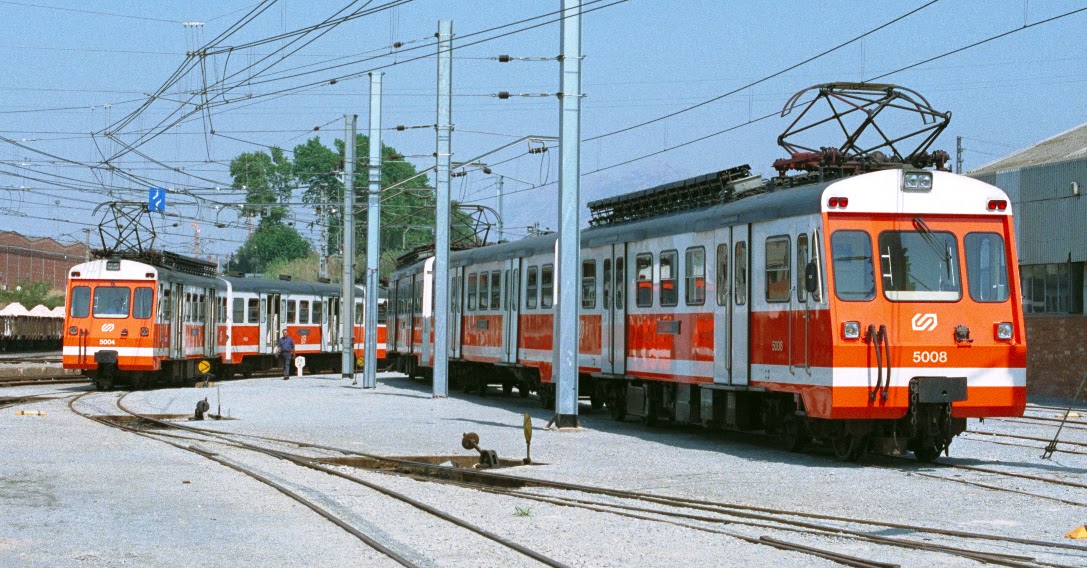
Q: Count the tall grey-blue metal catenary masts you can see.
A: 4